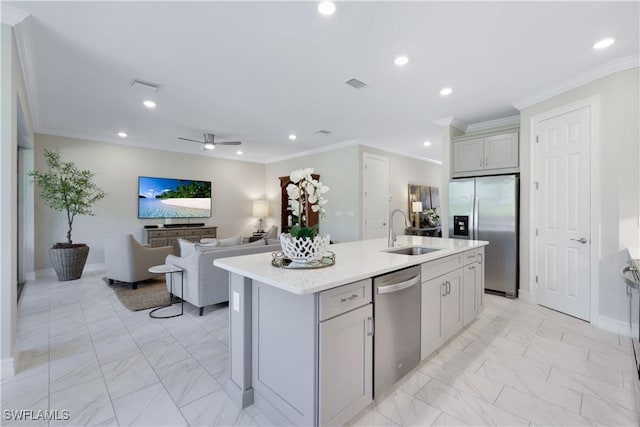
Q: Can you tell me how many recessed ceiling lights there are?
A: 9